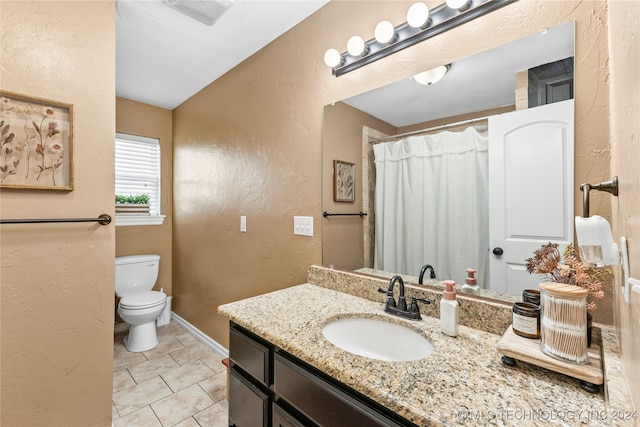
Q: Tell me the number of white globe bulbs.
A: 5